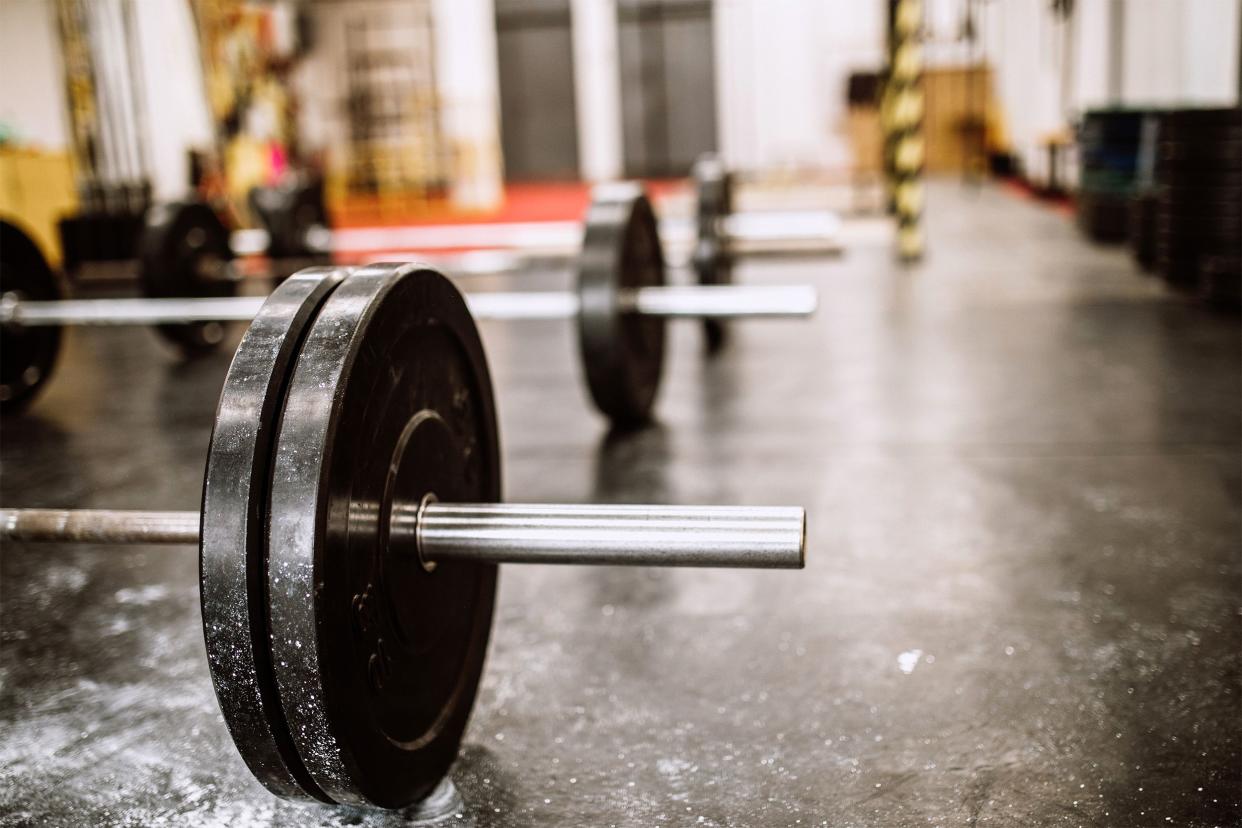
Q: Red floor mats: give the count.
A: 1